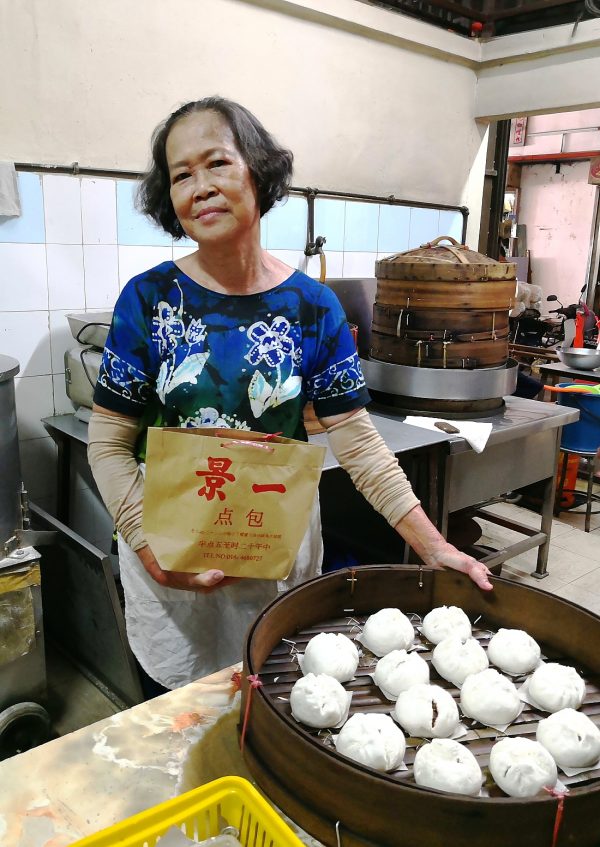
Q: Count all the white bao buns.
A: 14